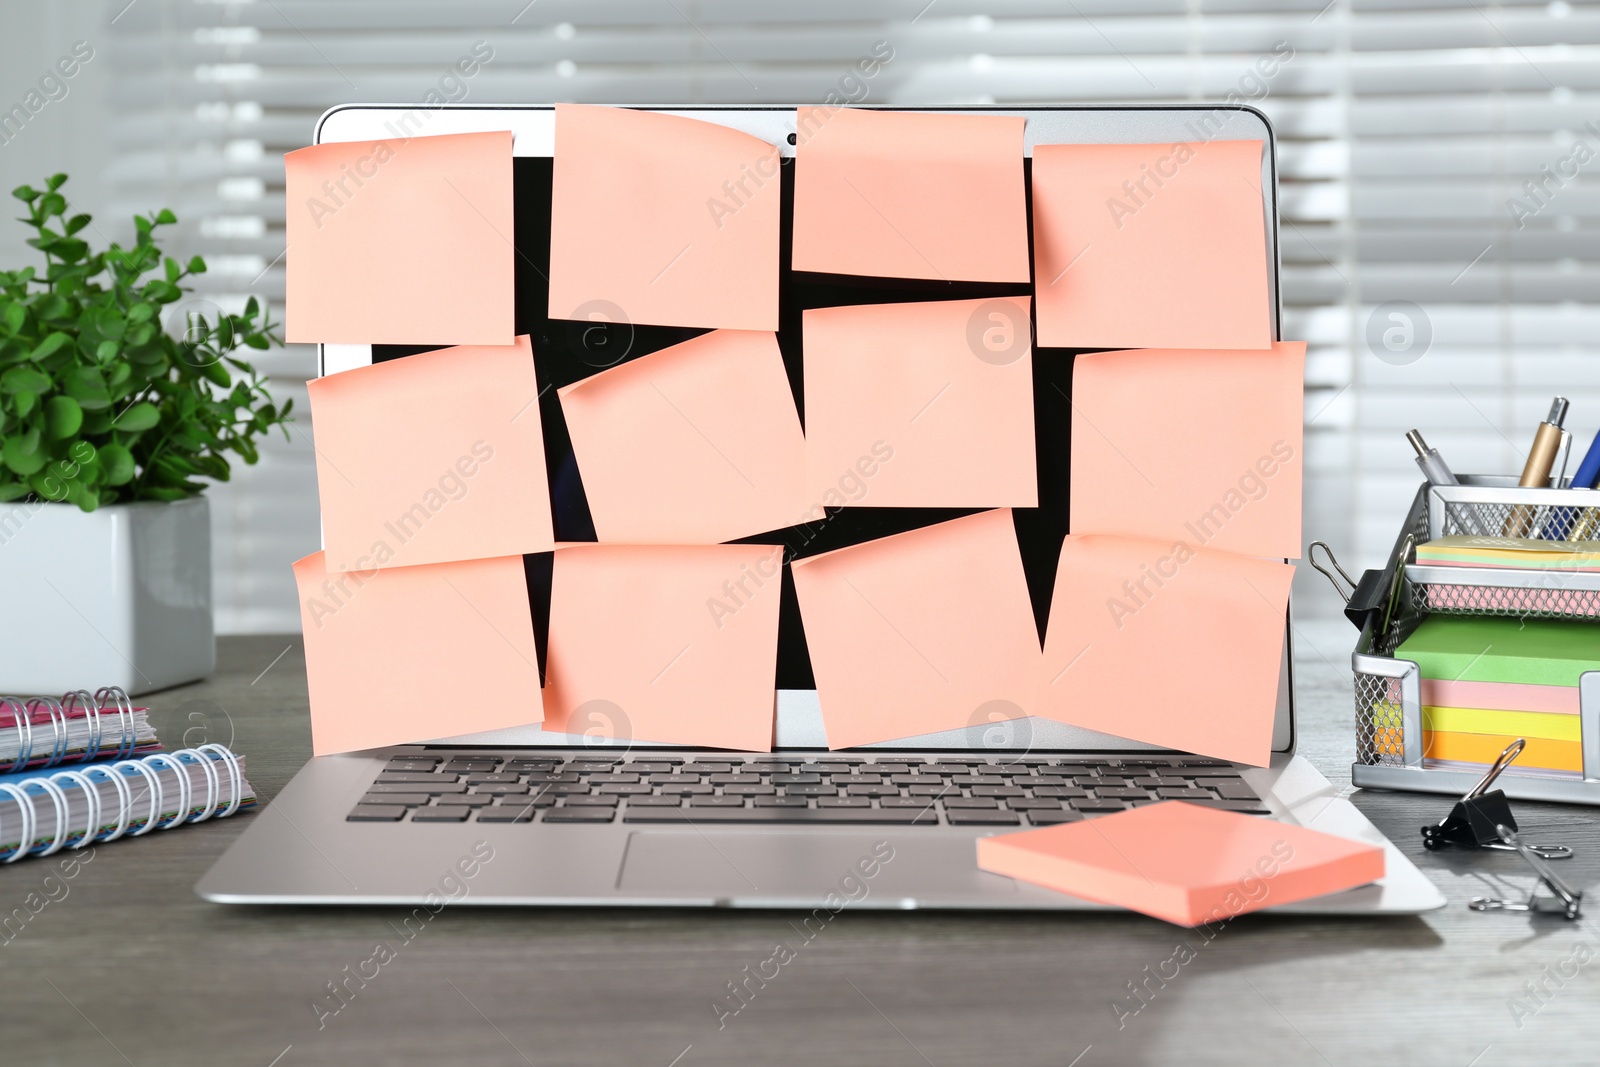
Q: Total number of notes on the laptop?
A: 12